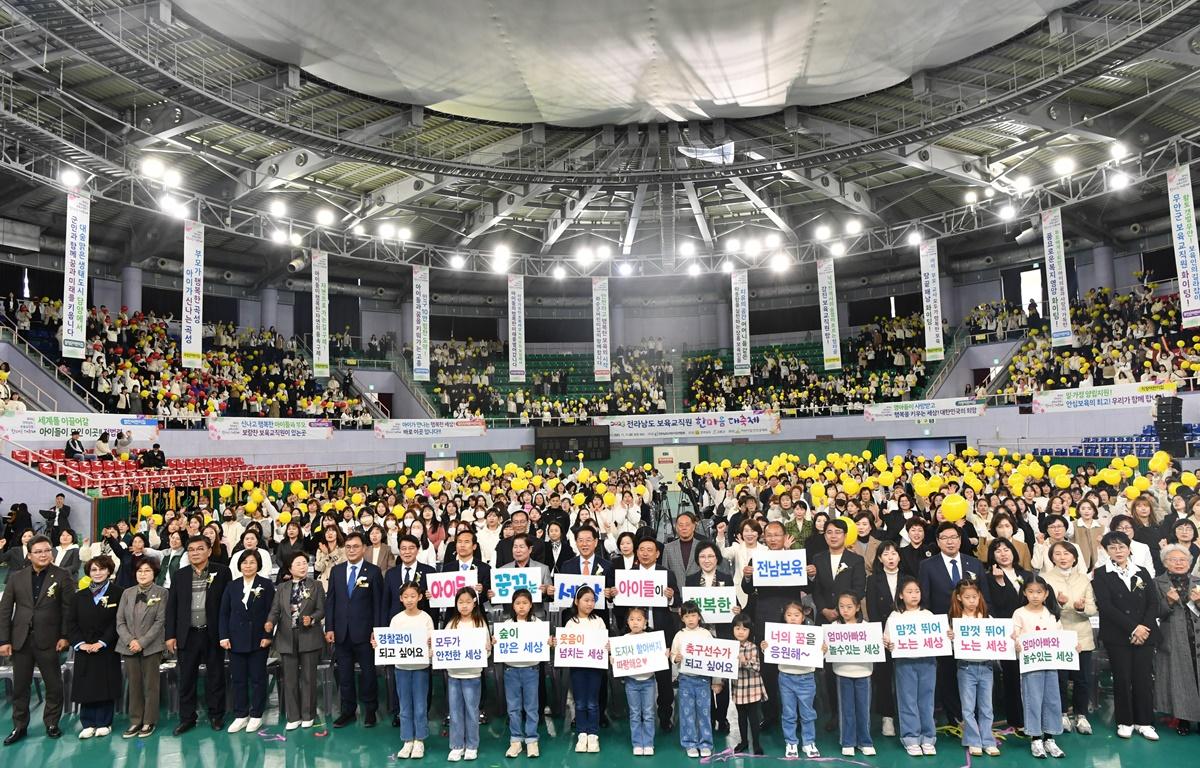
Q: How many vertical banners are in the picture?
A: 11